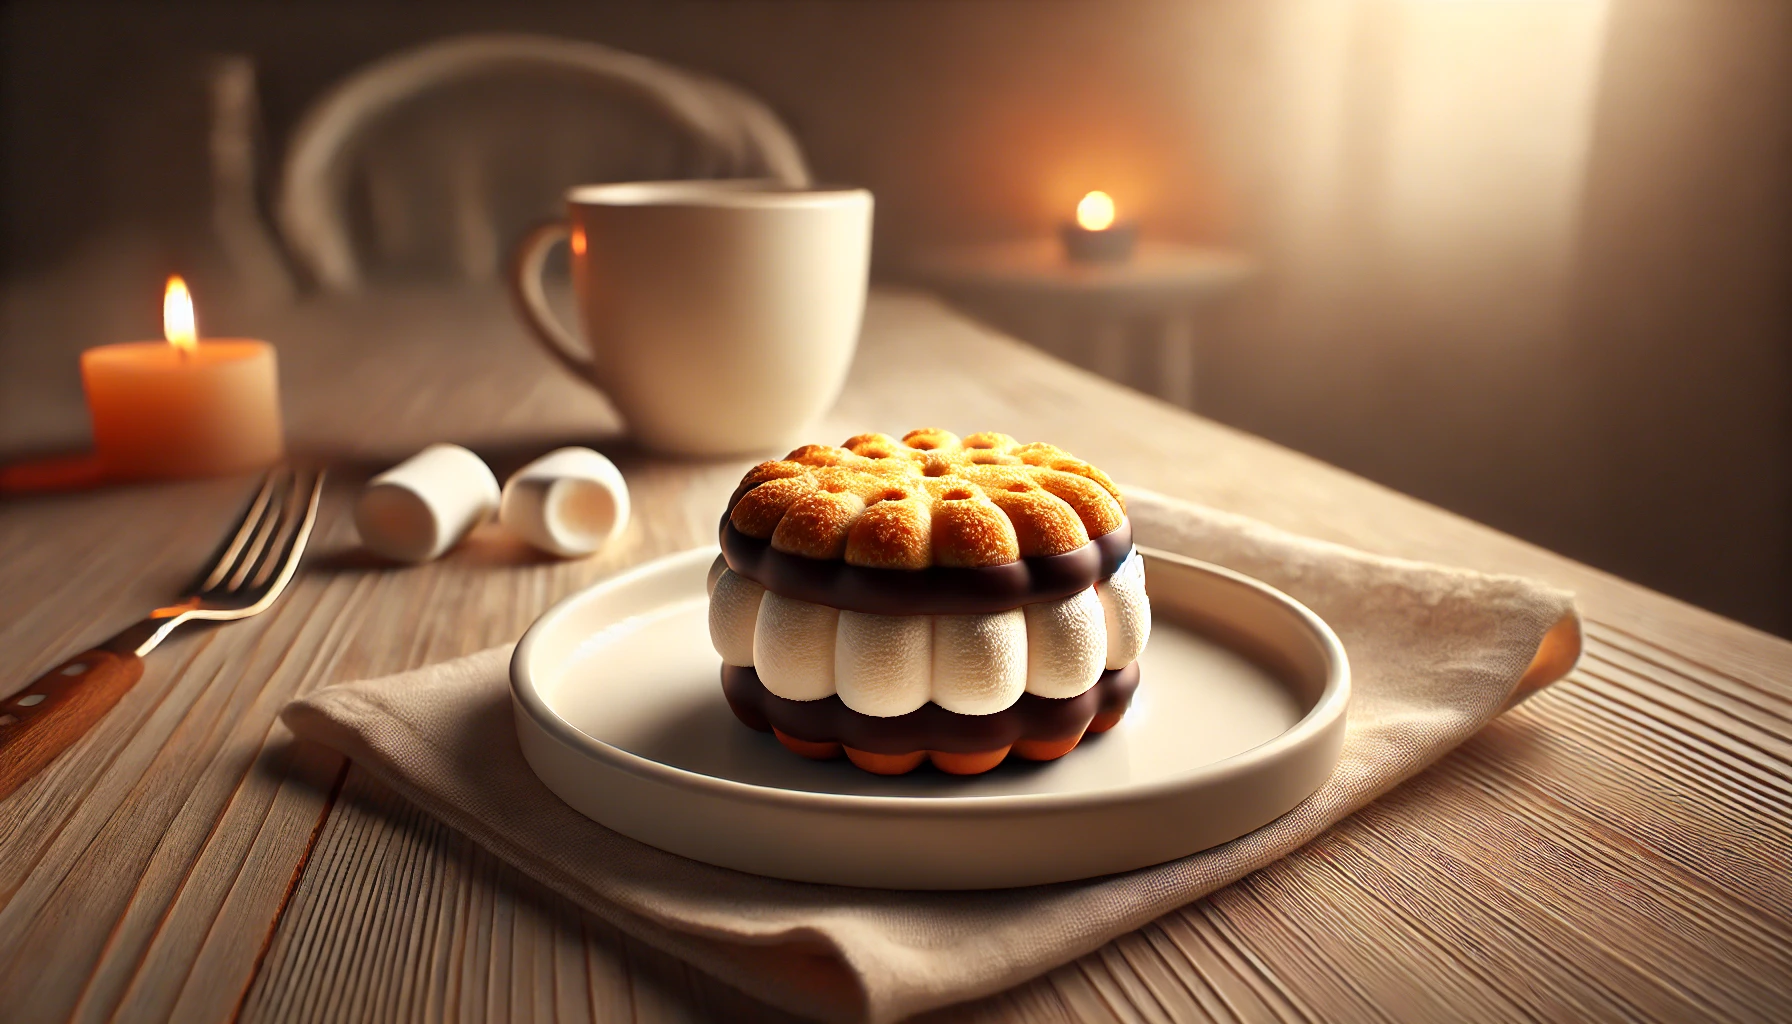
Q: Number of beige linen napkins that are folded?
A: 1